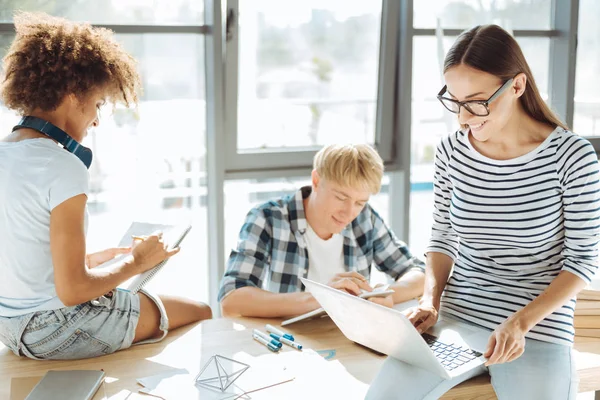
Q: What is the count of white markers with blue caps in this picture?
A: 4